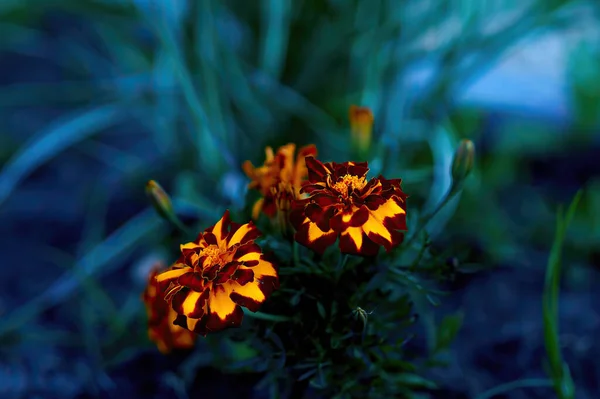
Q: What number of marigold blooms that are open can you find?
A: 4